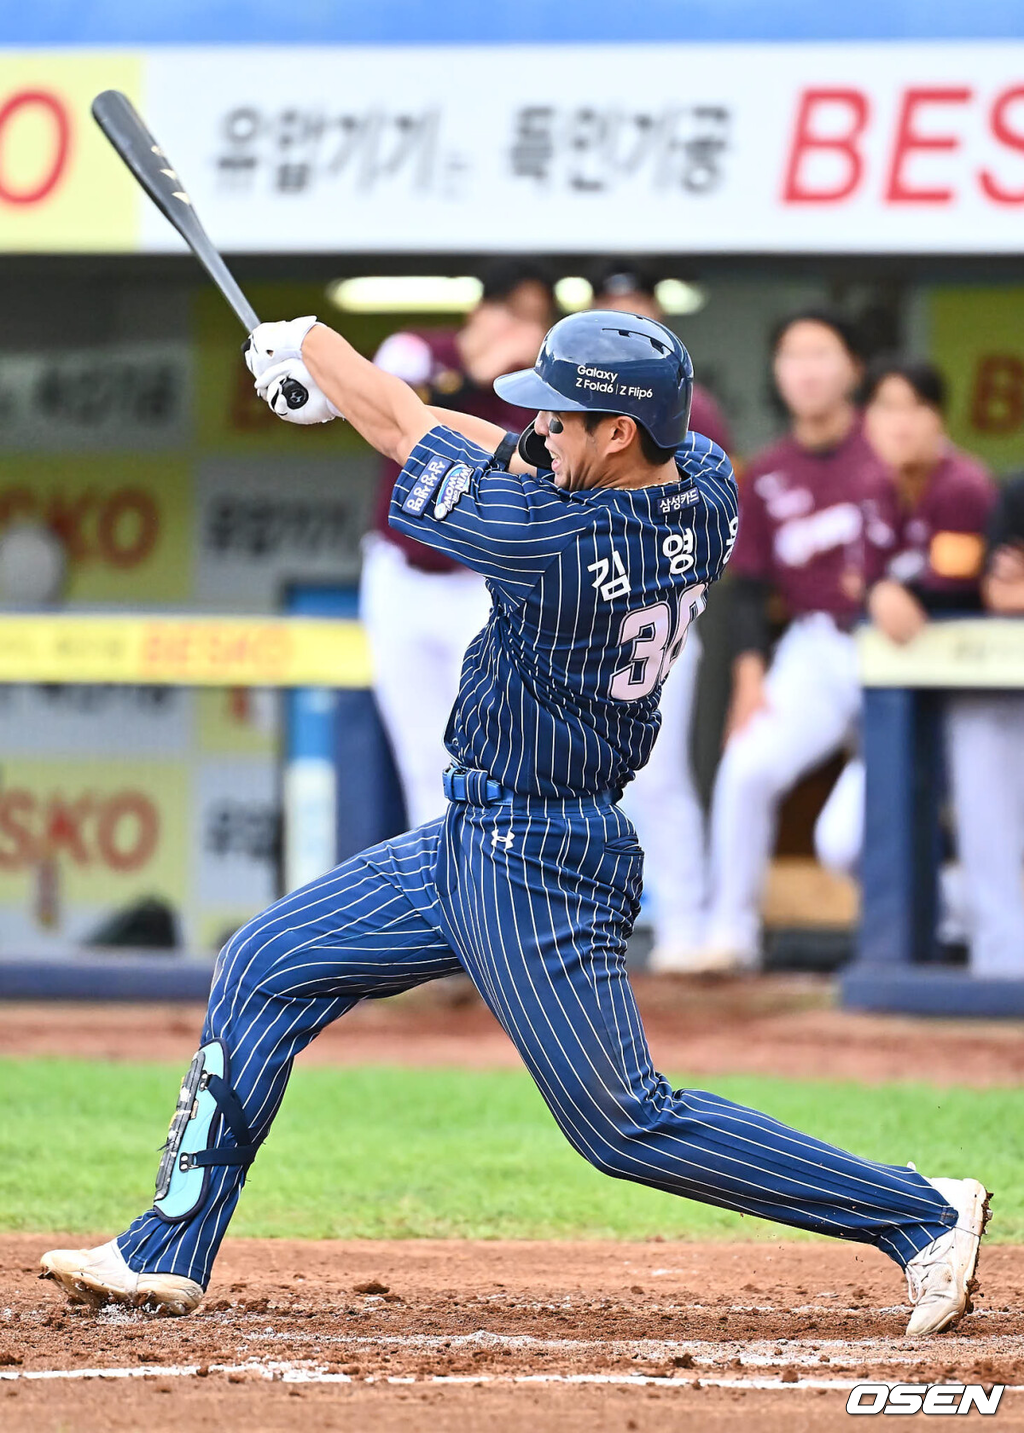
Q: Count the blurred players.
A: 5